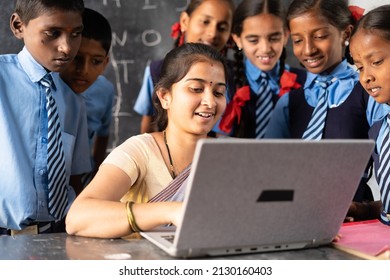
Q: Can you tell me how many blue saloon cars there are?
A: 0